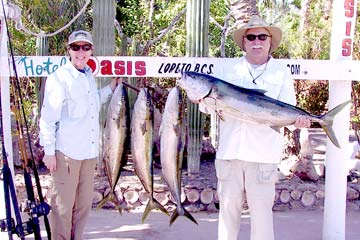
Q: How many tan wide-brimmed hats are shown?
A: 1